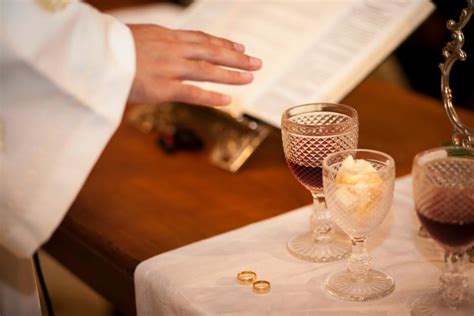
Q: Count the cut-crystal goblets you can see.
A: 3